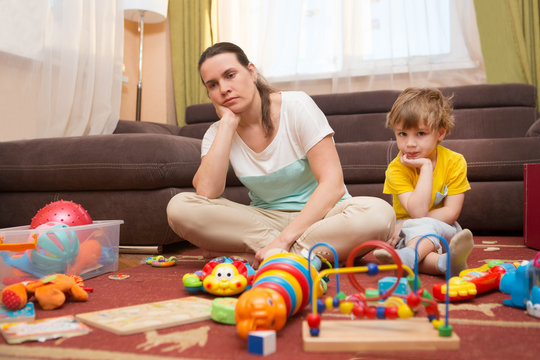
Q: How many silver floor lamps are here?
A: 1